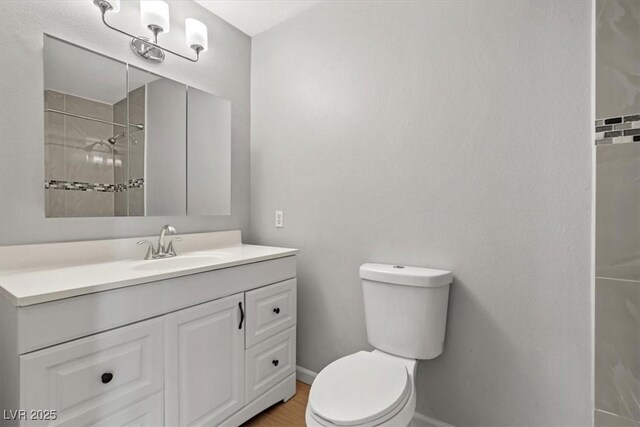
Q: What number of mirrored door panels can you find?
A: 3